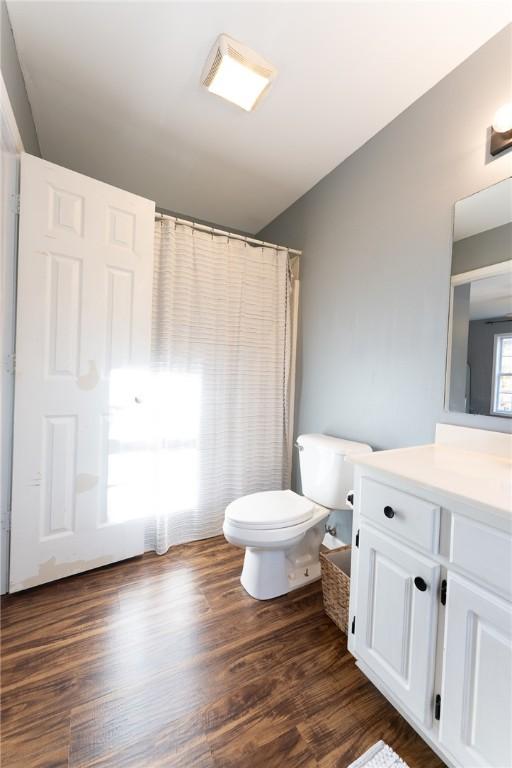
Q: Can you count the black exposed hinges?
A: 4